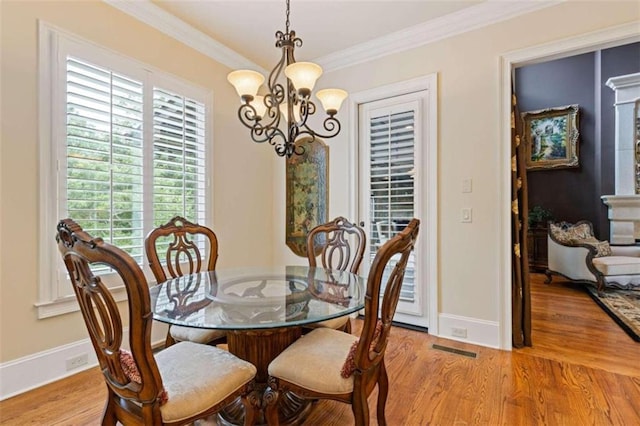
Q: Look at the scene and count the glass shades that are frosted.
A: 5